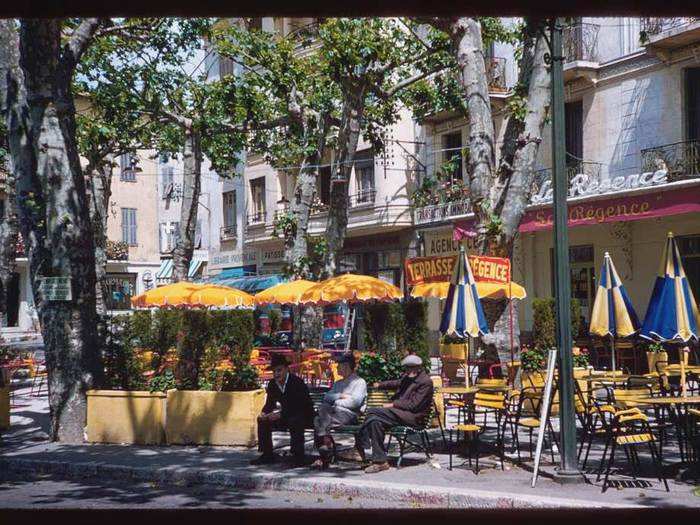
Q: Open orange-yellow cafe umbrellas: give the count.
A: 5